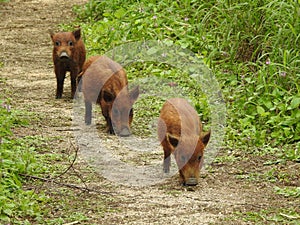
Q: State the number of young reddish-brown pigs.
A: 3